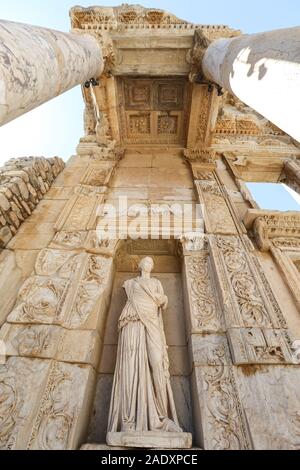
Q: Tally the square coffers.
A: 4